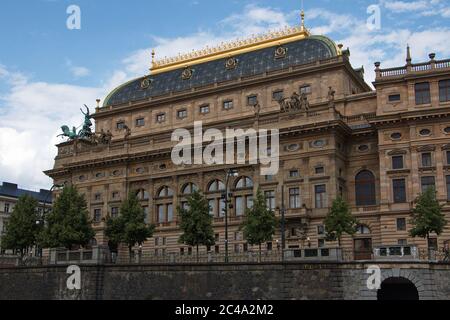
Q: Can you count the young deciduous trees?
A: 7